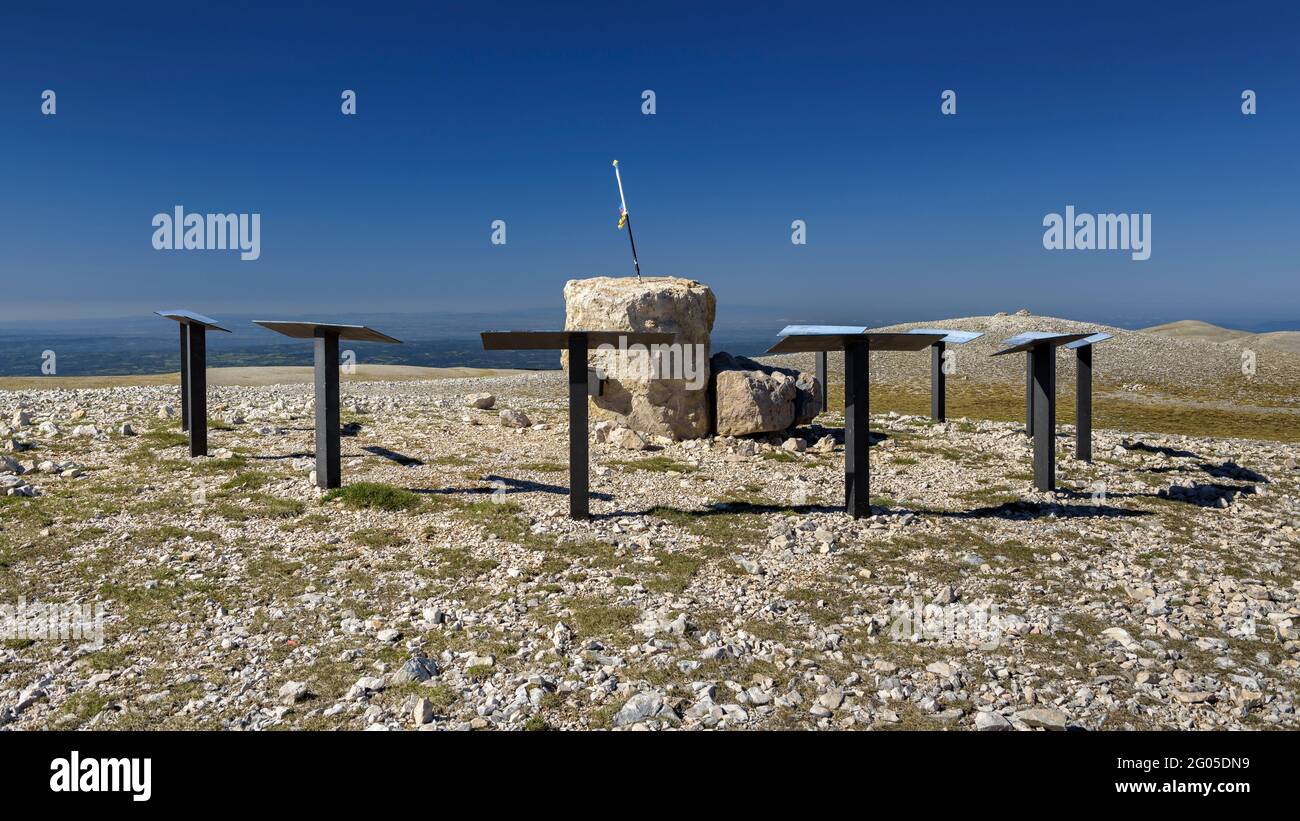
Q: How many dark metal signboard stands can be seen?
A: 10